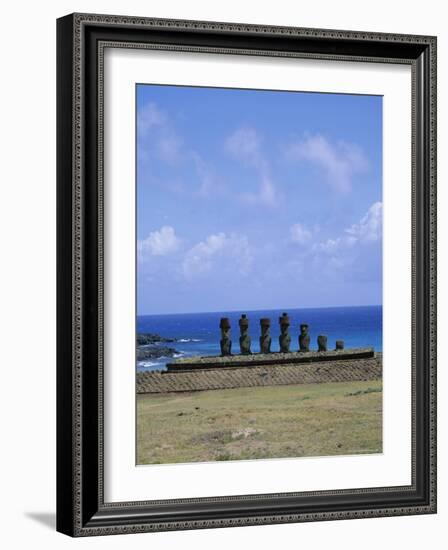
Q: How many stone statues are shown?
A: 7